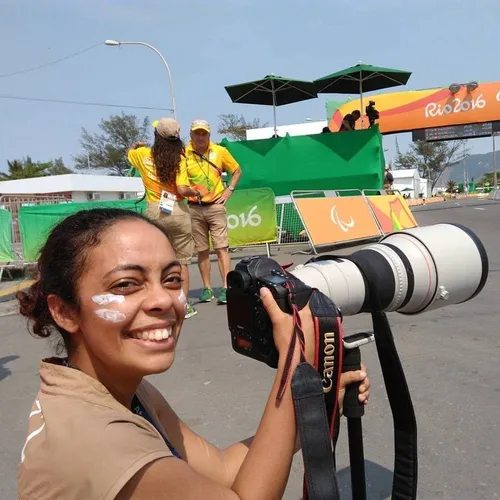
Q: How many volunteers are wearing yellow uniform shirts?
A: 2